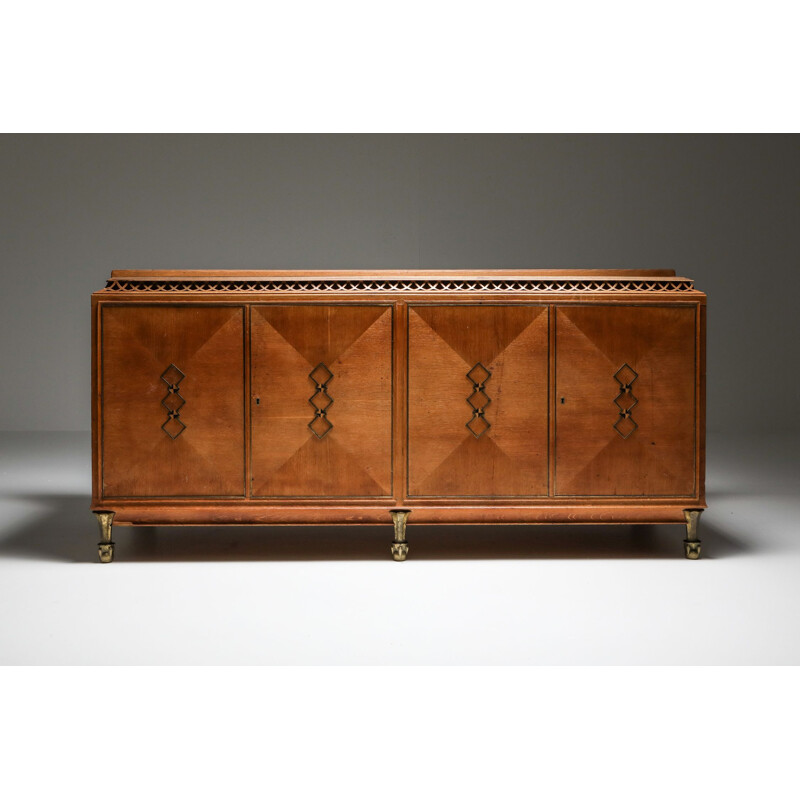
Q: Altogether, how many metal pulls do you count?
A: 4